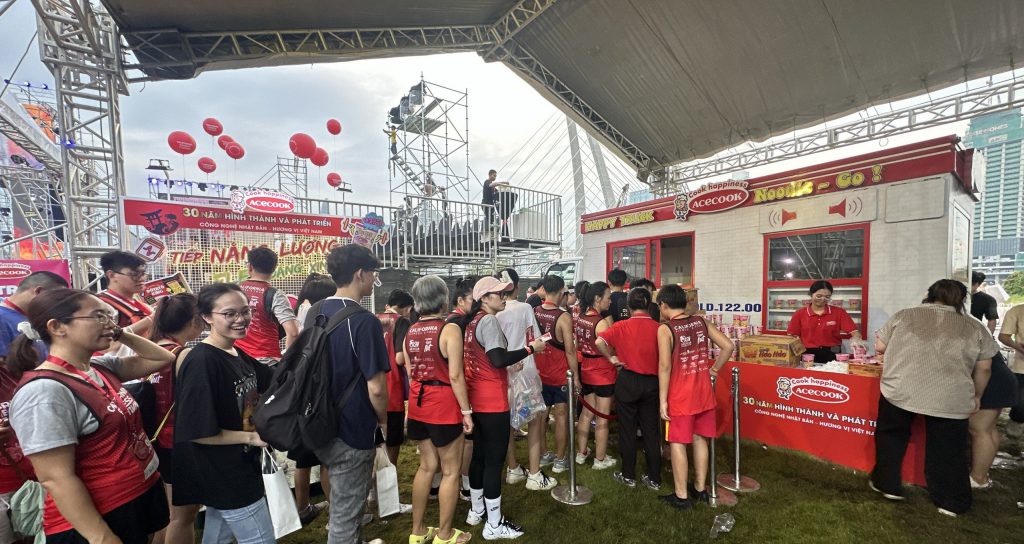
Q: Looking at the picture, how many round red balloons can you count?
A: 9